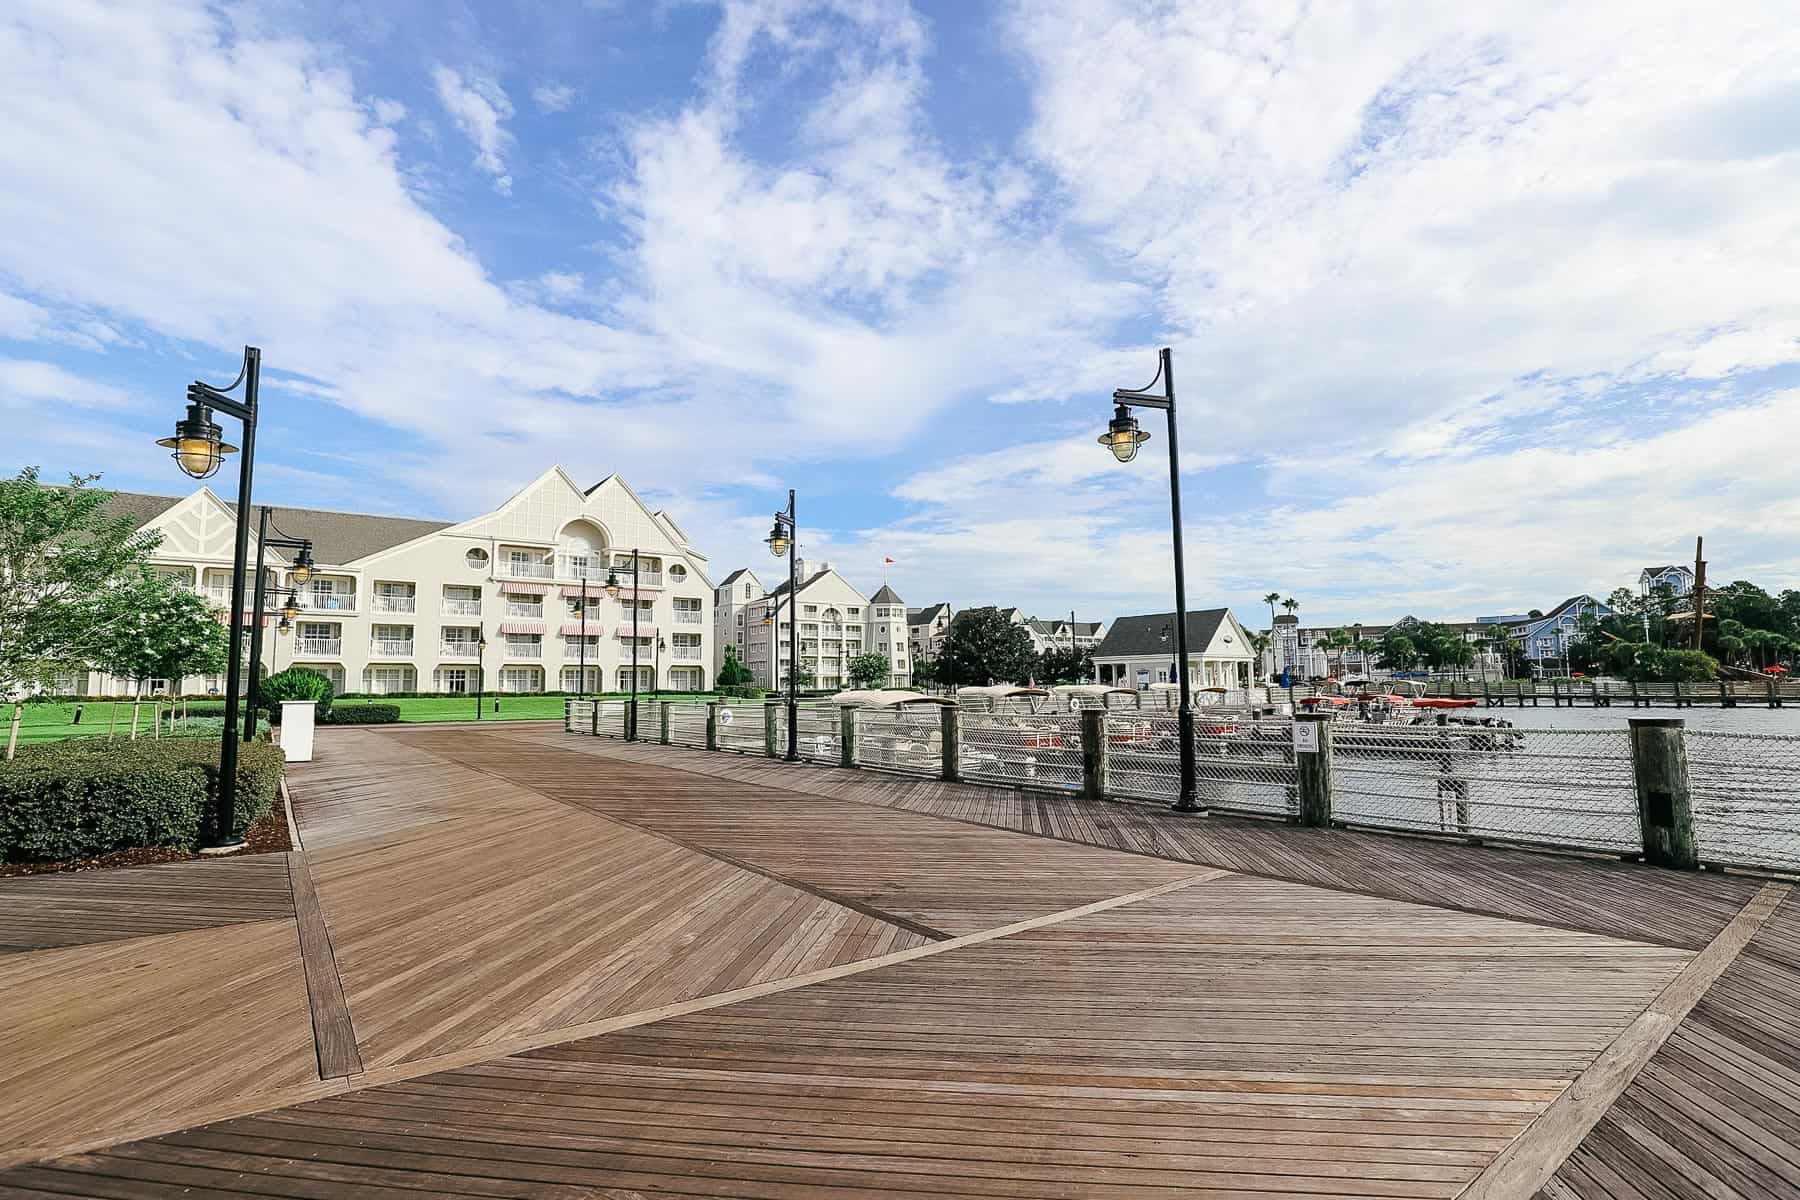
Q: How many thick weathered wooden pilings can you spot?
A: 11